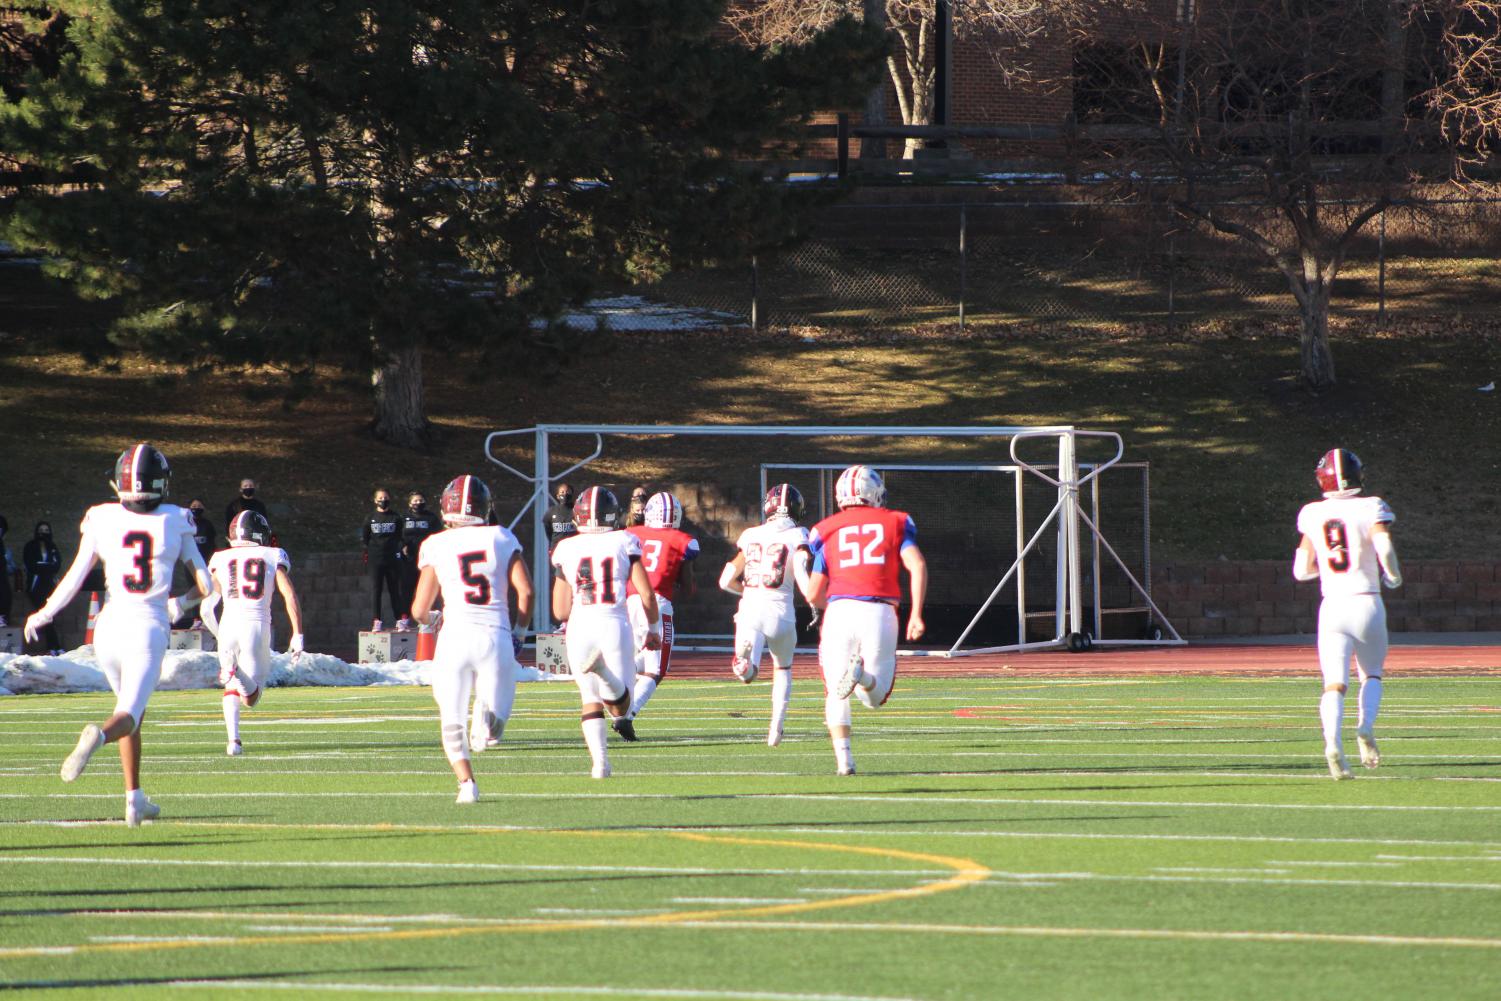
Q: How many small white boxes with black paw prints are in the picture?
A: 3